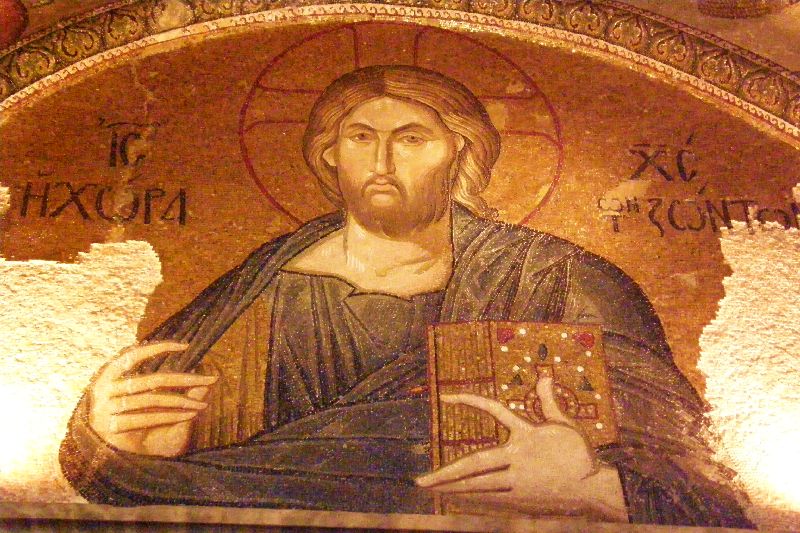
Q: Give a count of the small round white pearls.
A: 13